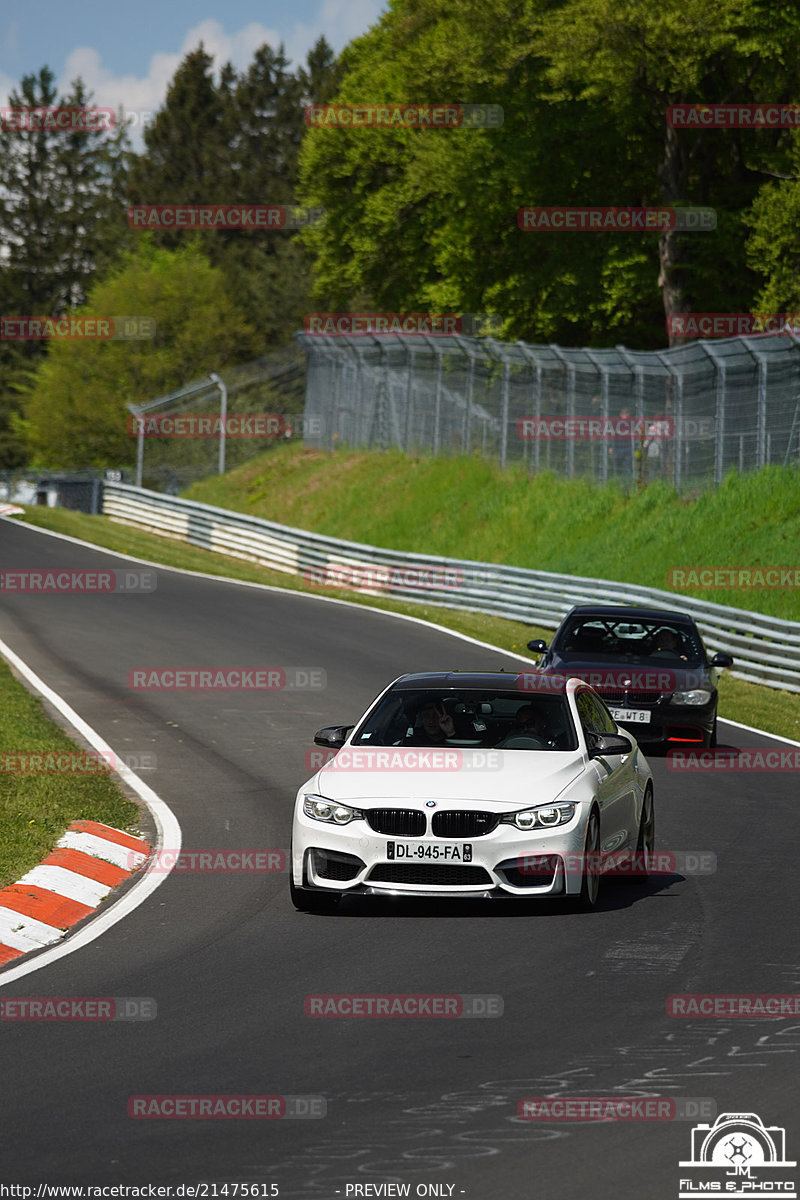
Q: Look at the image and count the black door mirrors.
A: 4